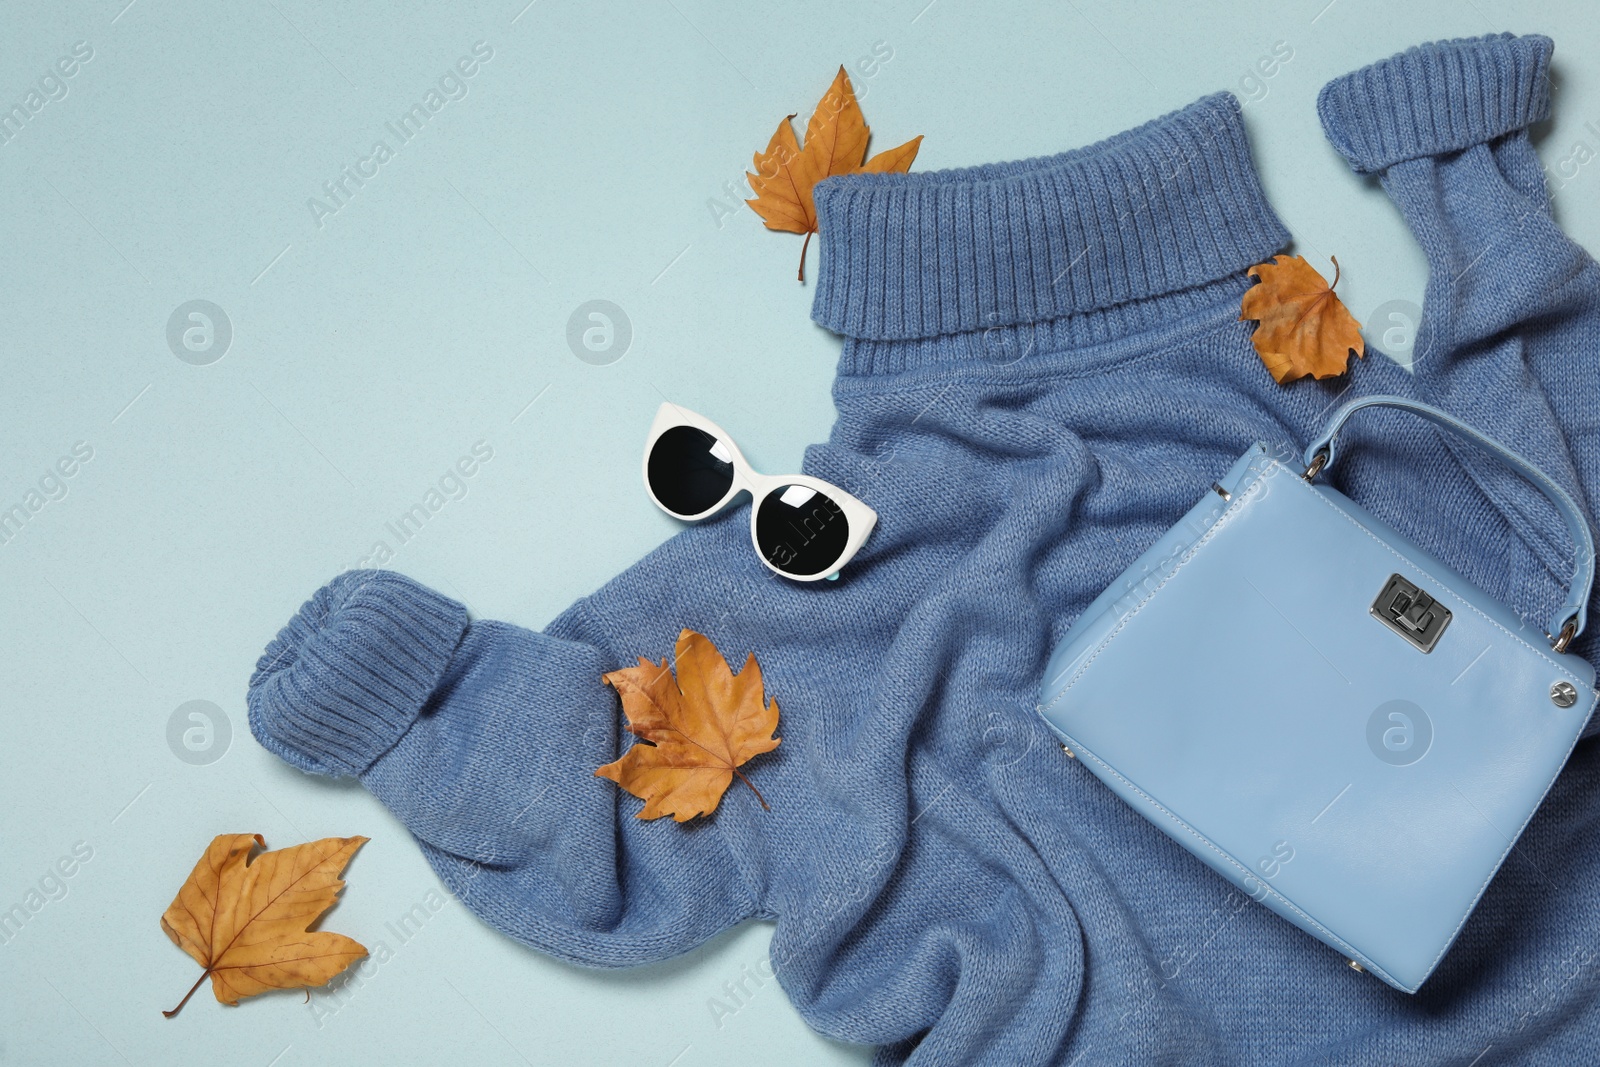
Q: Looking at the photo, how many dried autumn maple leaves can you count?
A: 4